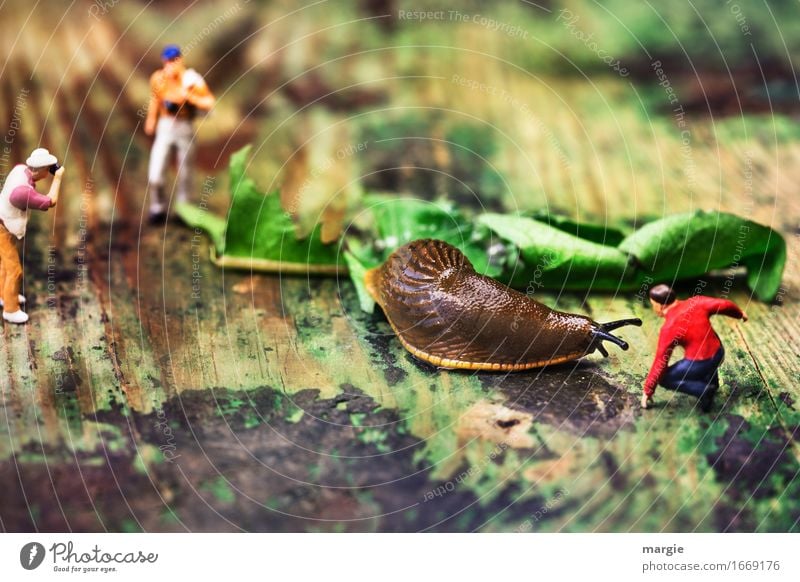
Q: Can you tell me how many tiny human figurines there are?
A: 3